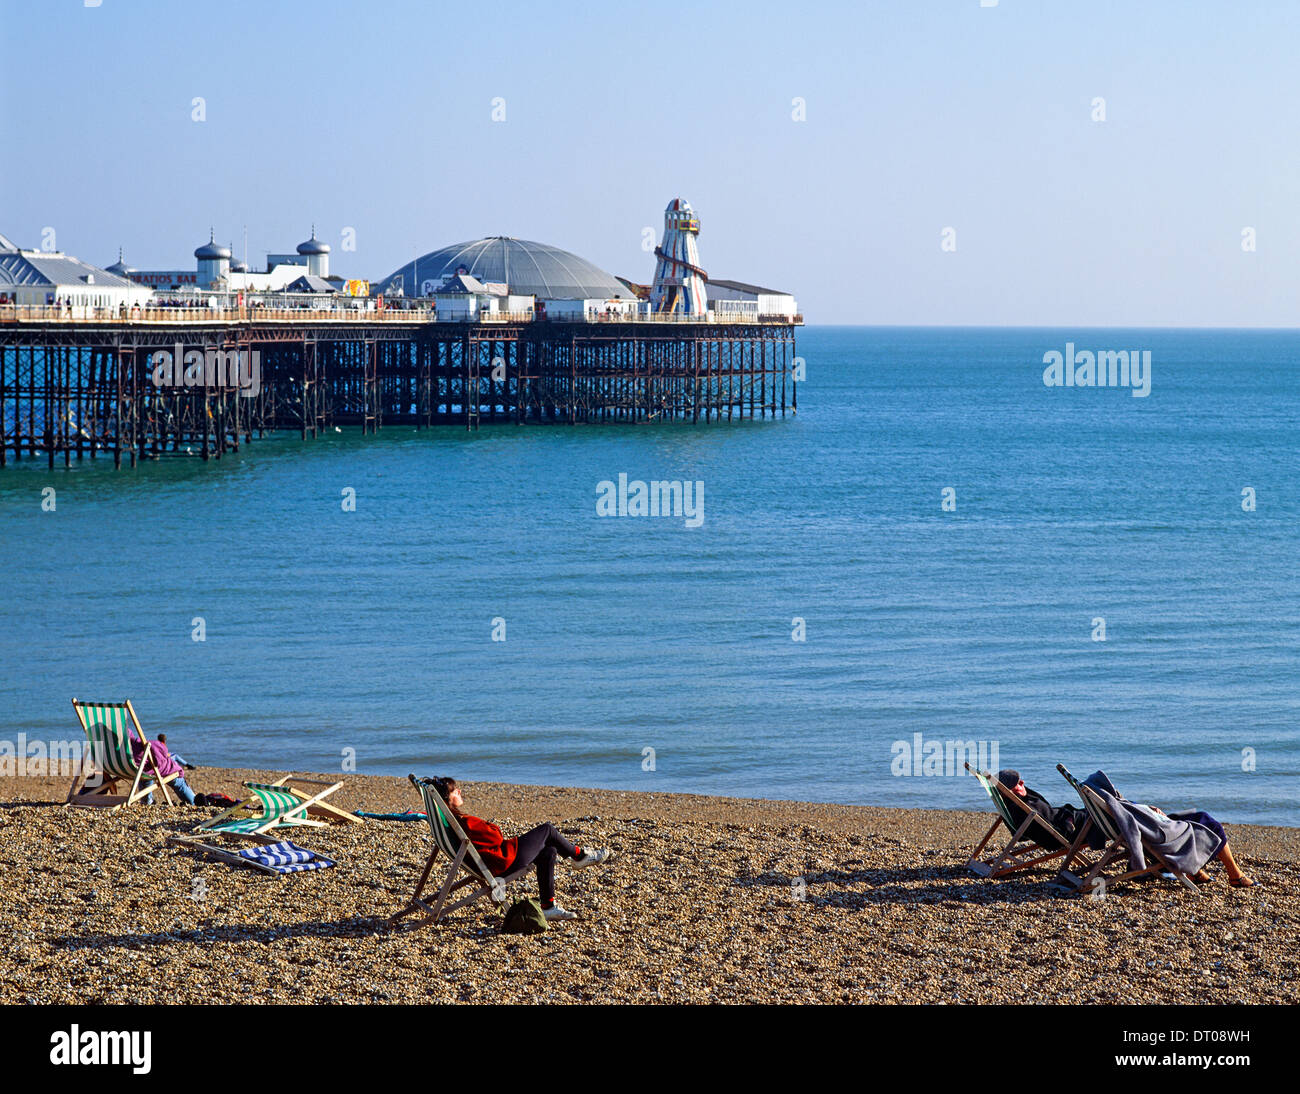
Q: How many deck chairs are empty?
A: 2